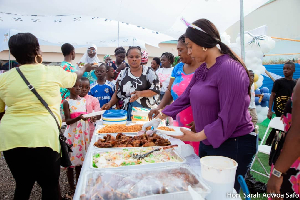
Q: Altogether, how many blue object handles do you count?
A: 1